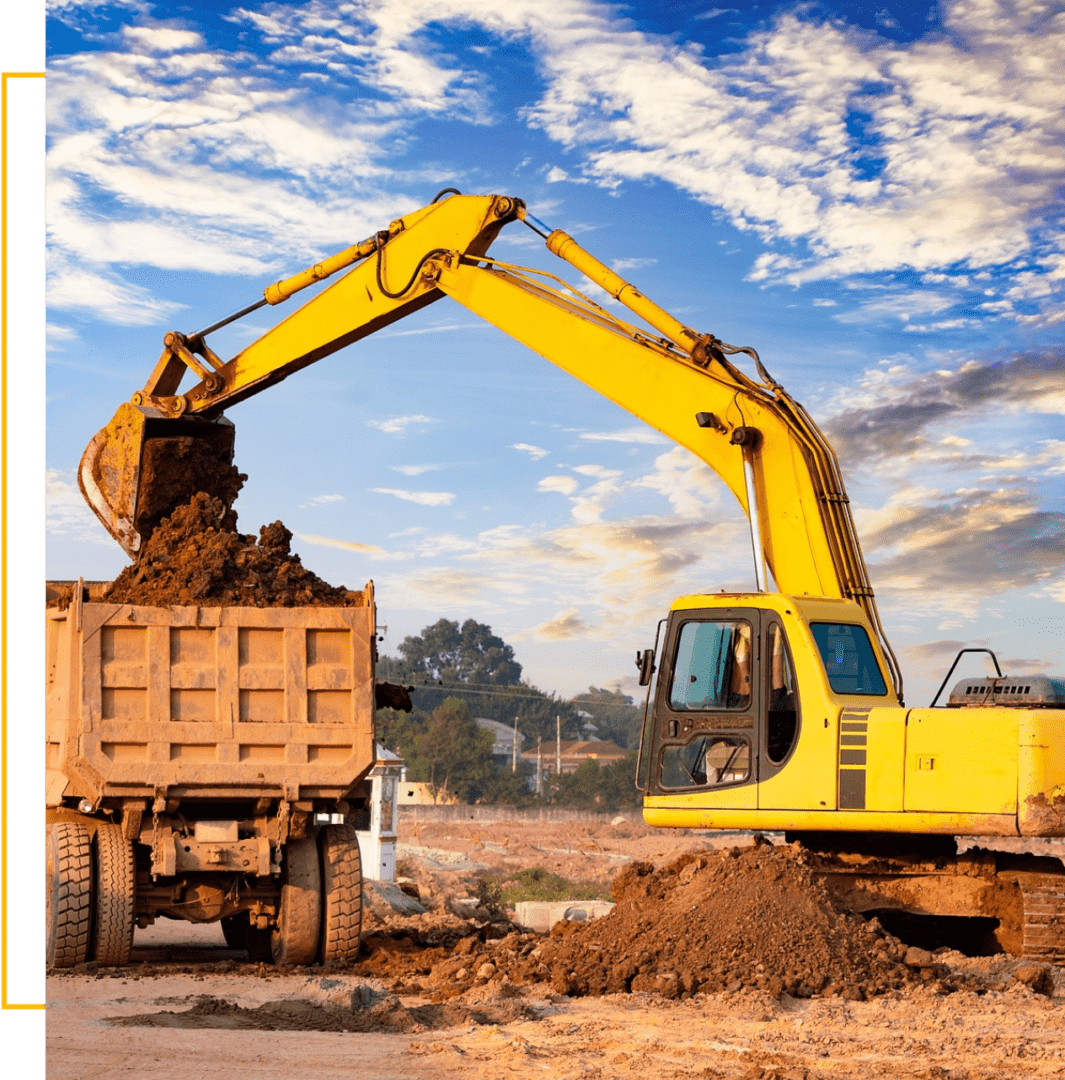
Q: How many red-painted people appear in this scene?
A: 0